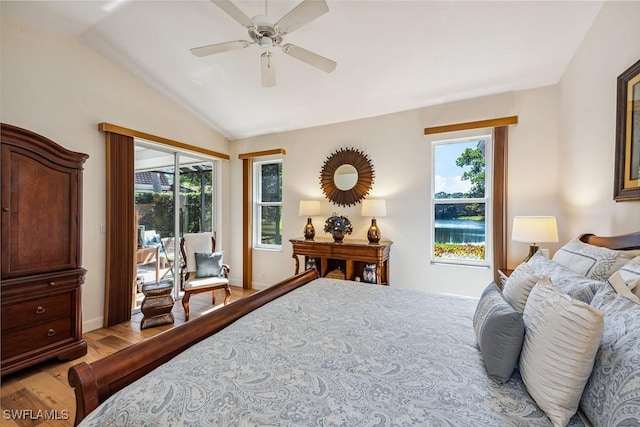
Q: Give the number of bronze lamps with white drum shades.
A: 3